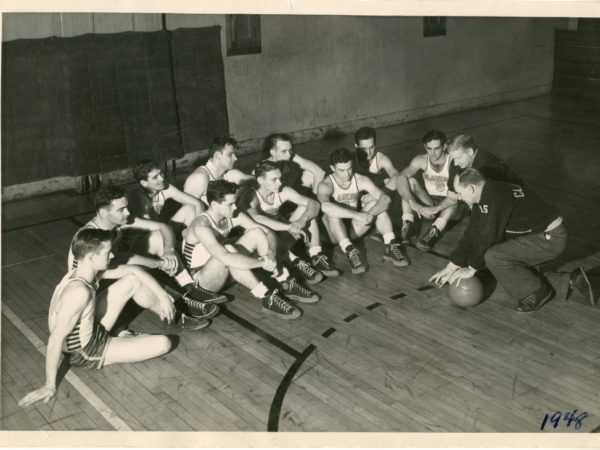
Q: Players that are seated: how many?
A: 10